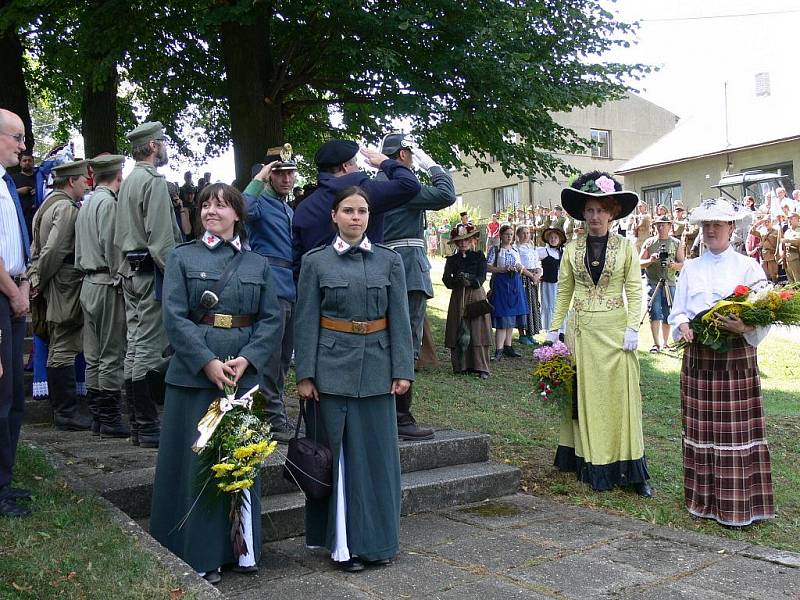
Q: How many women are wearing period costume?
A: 8